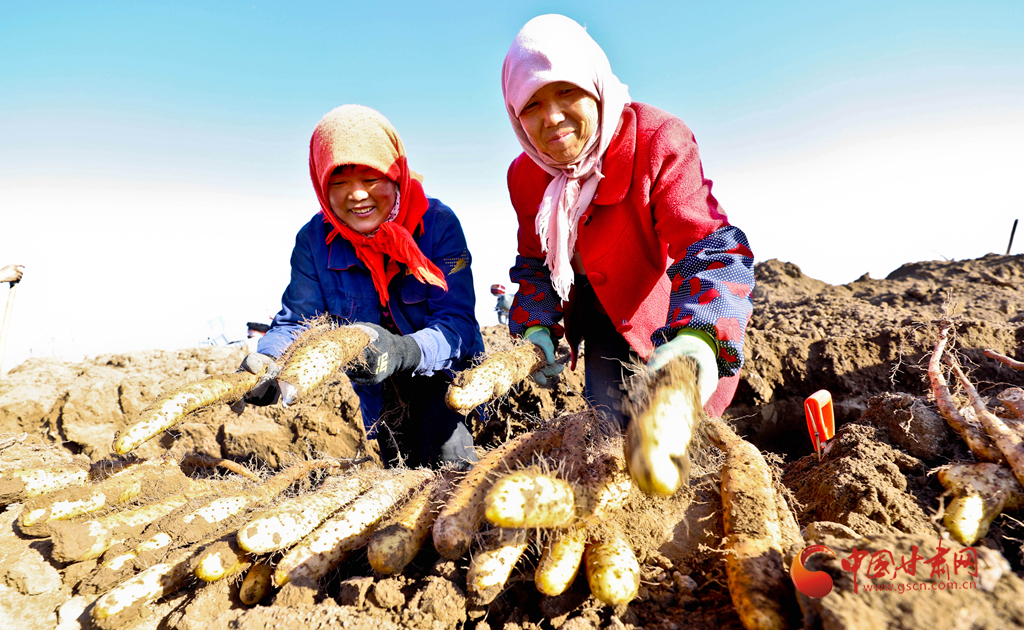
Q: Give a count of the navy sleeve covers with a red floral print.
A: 2